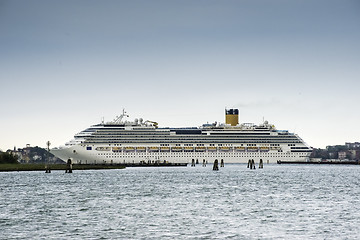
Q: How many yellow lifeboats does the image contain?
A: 13